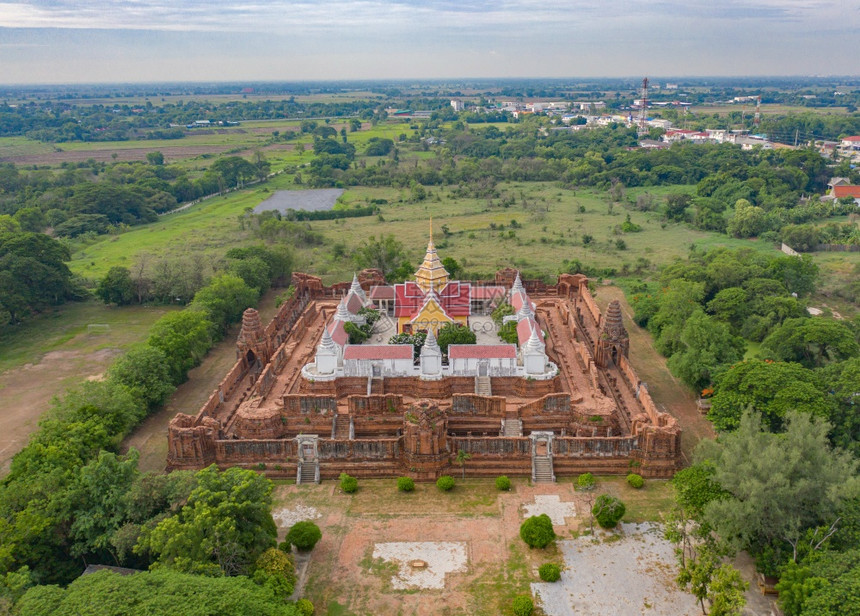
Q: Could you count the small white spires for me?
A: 7